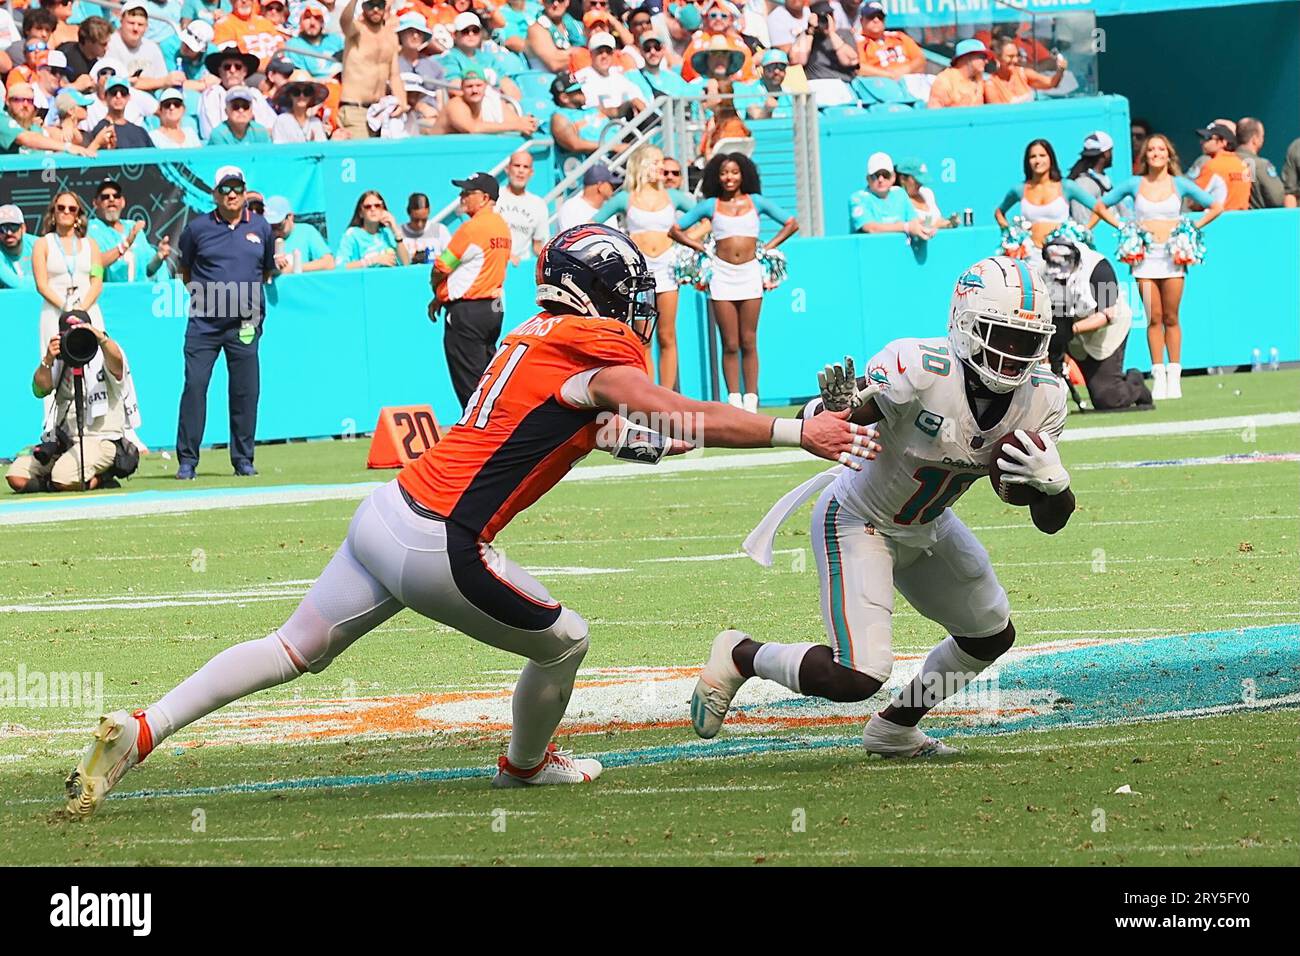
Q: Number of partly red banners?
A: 0